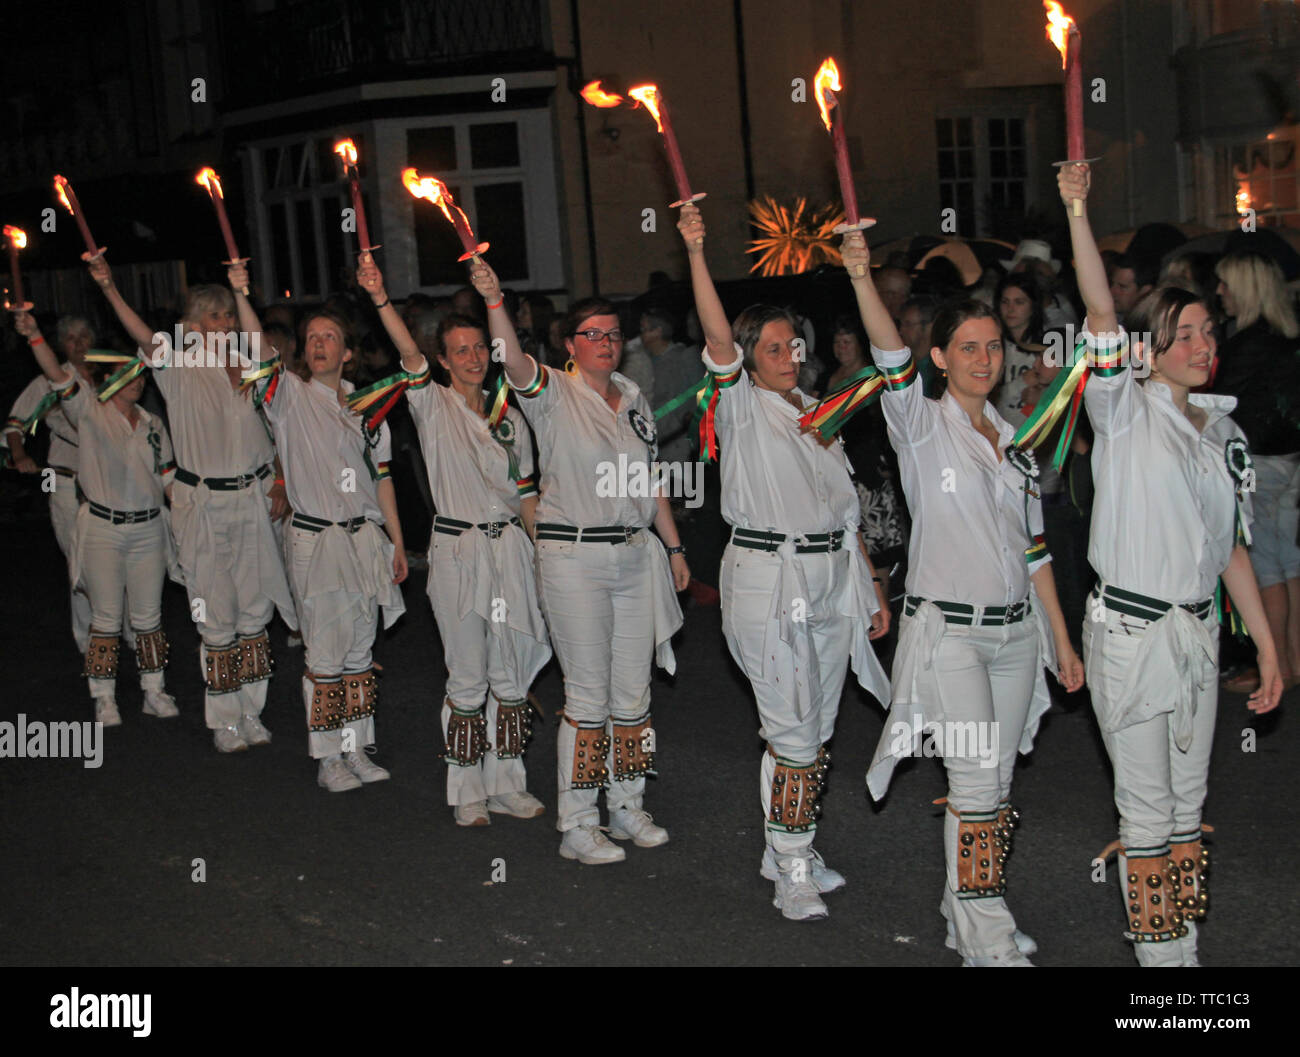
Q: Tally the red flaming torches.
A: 8